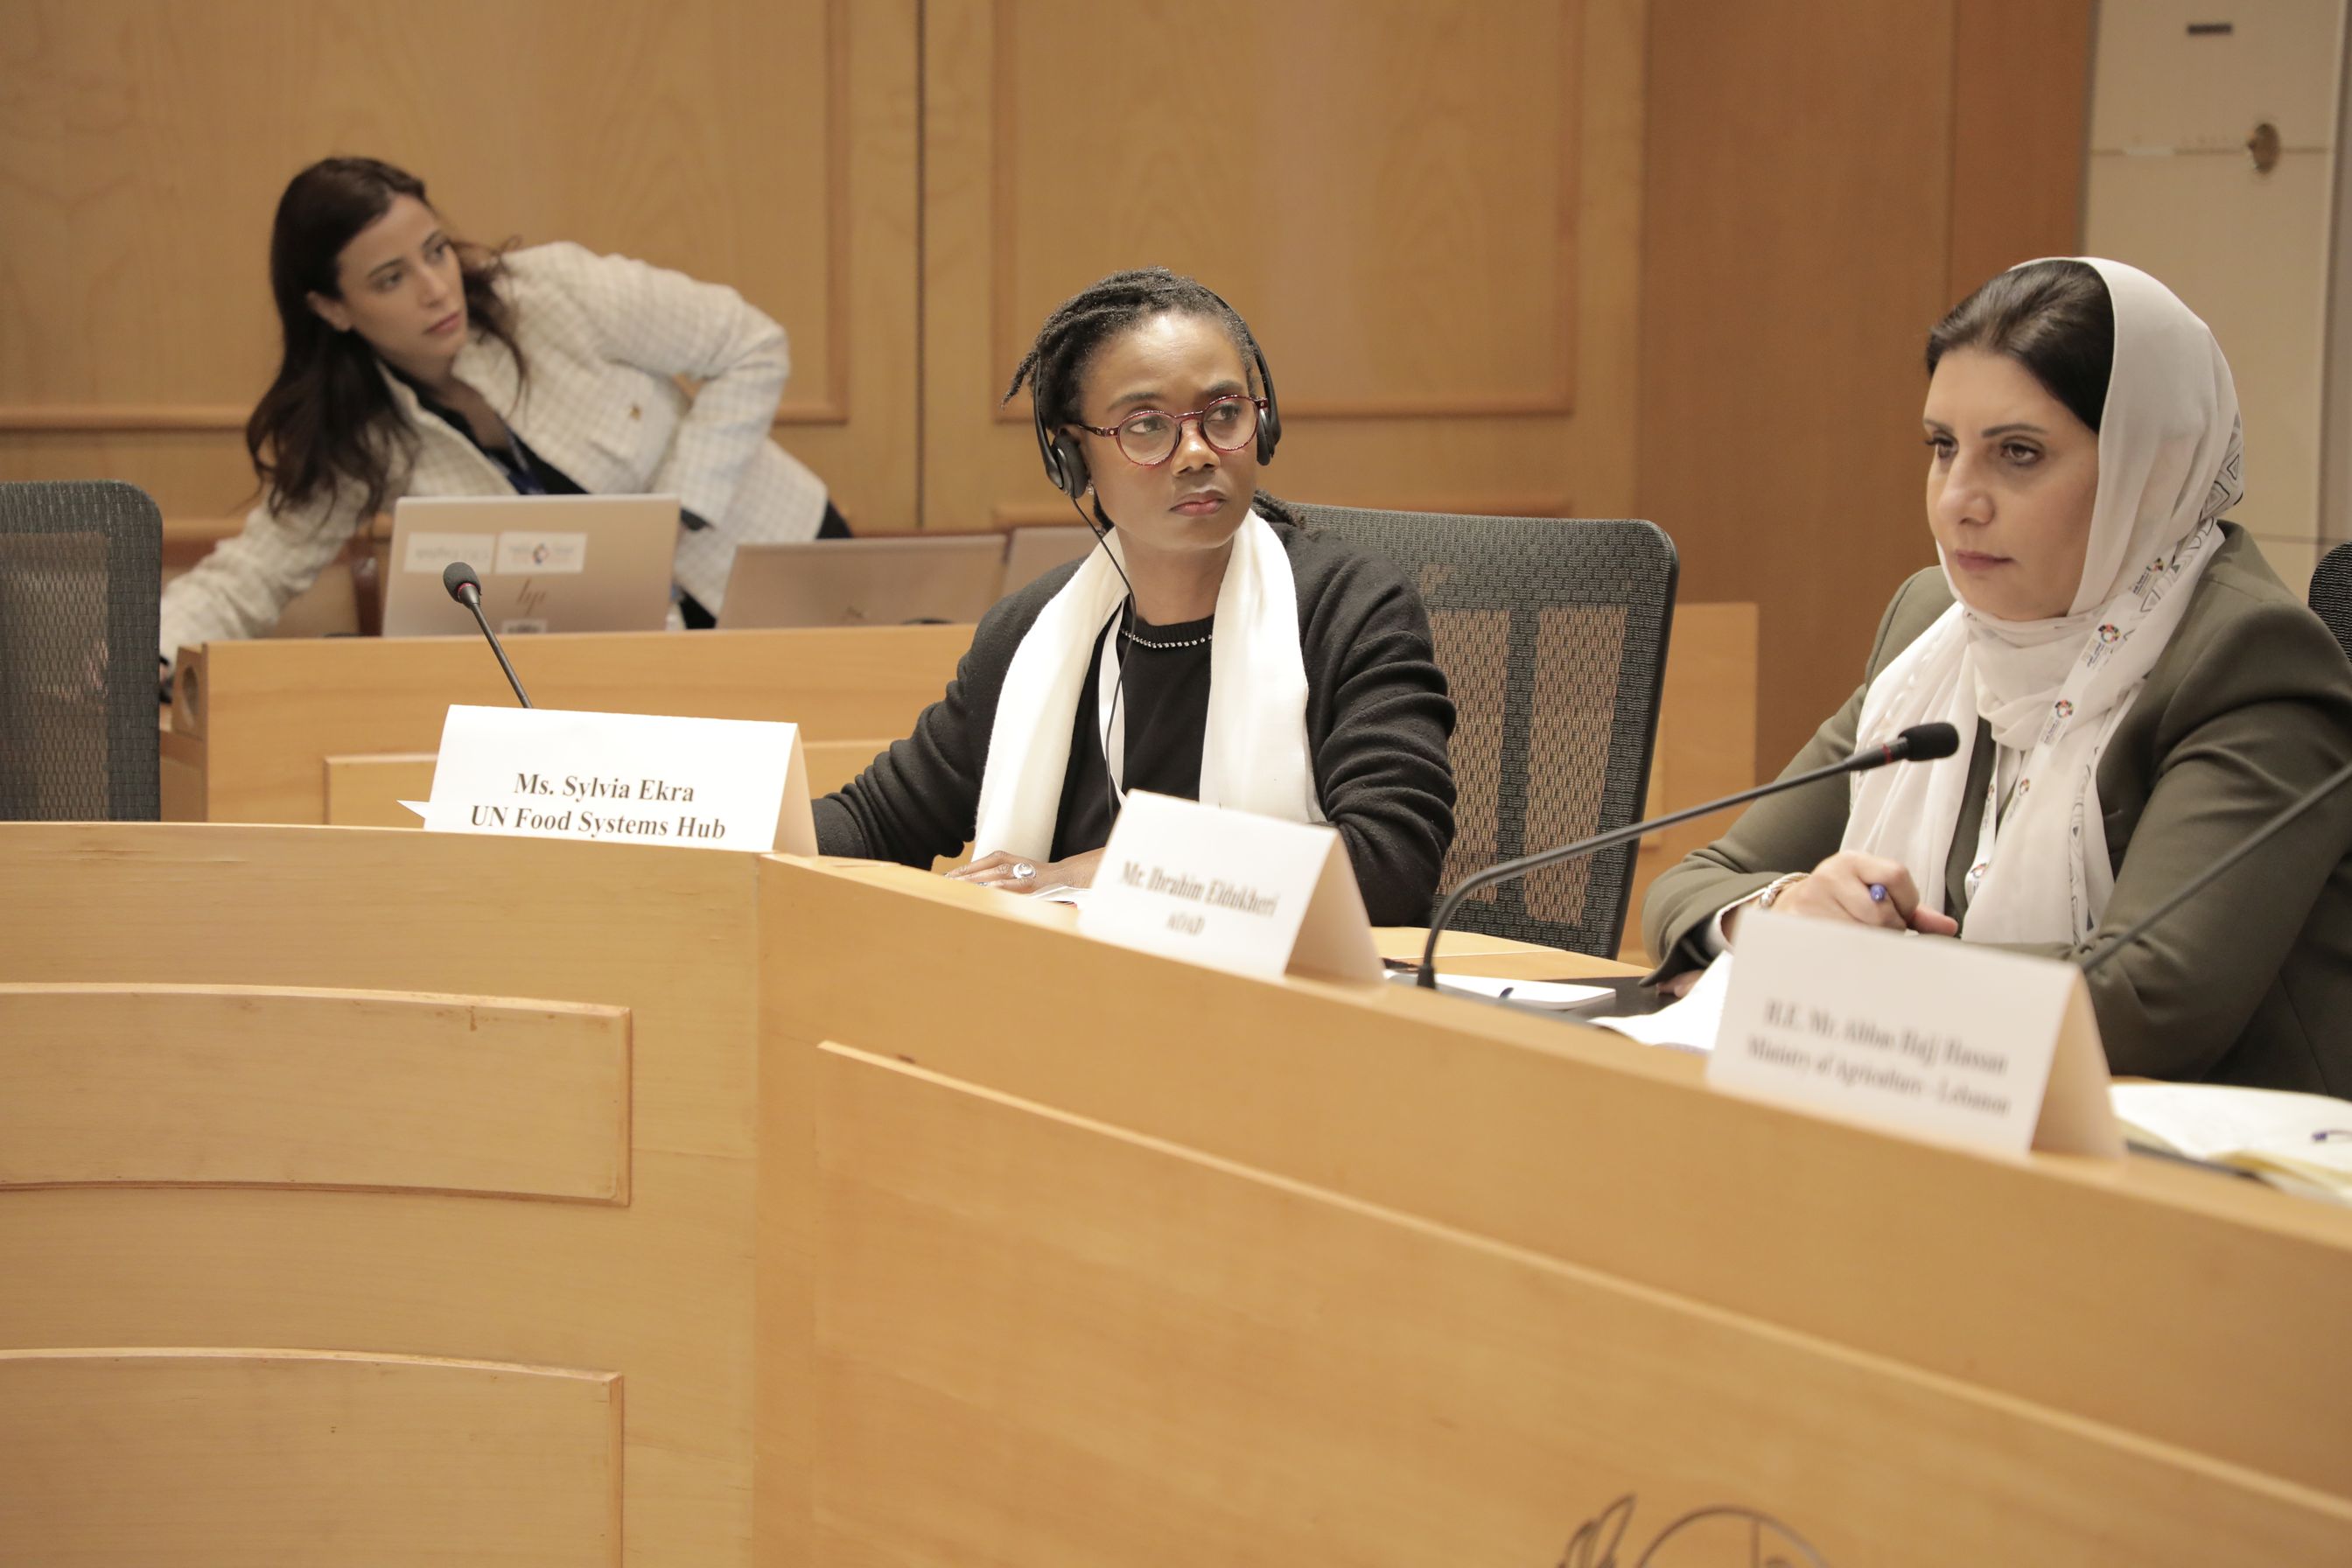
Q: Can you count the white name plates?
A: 3